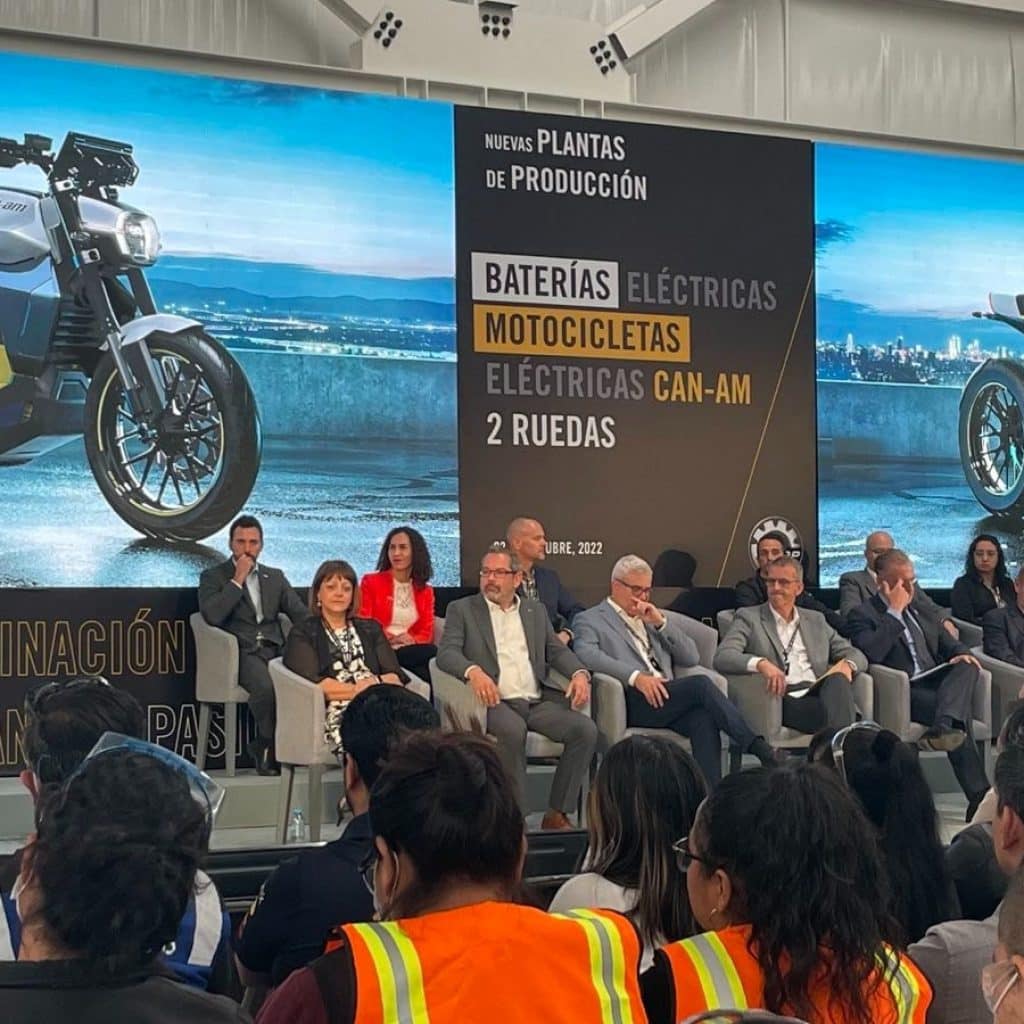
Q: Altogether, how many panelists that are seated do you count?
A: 12